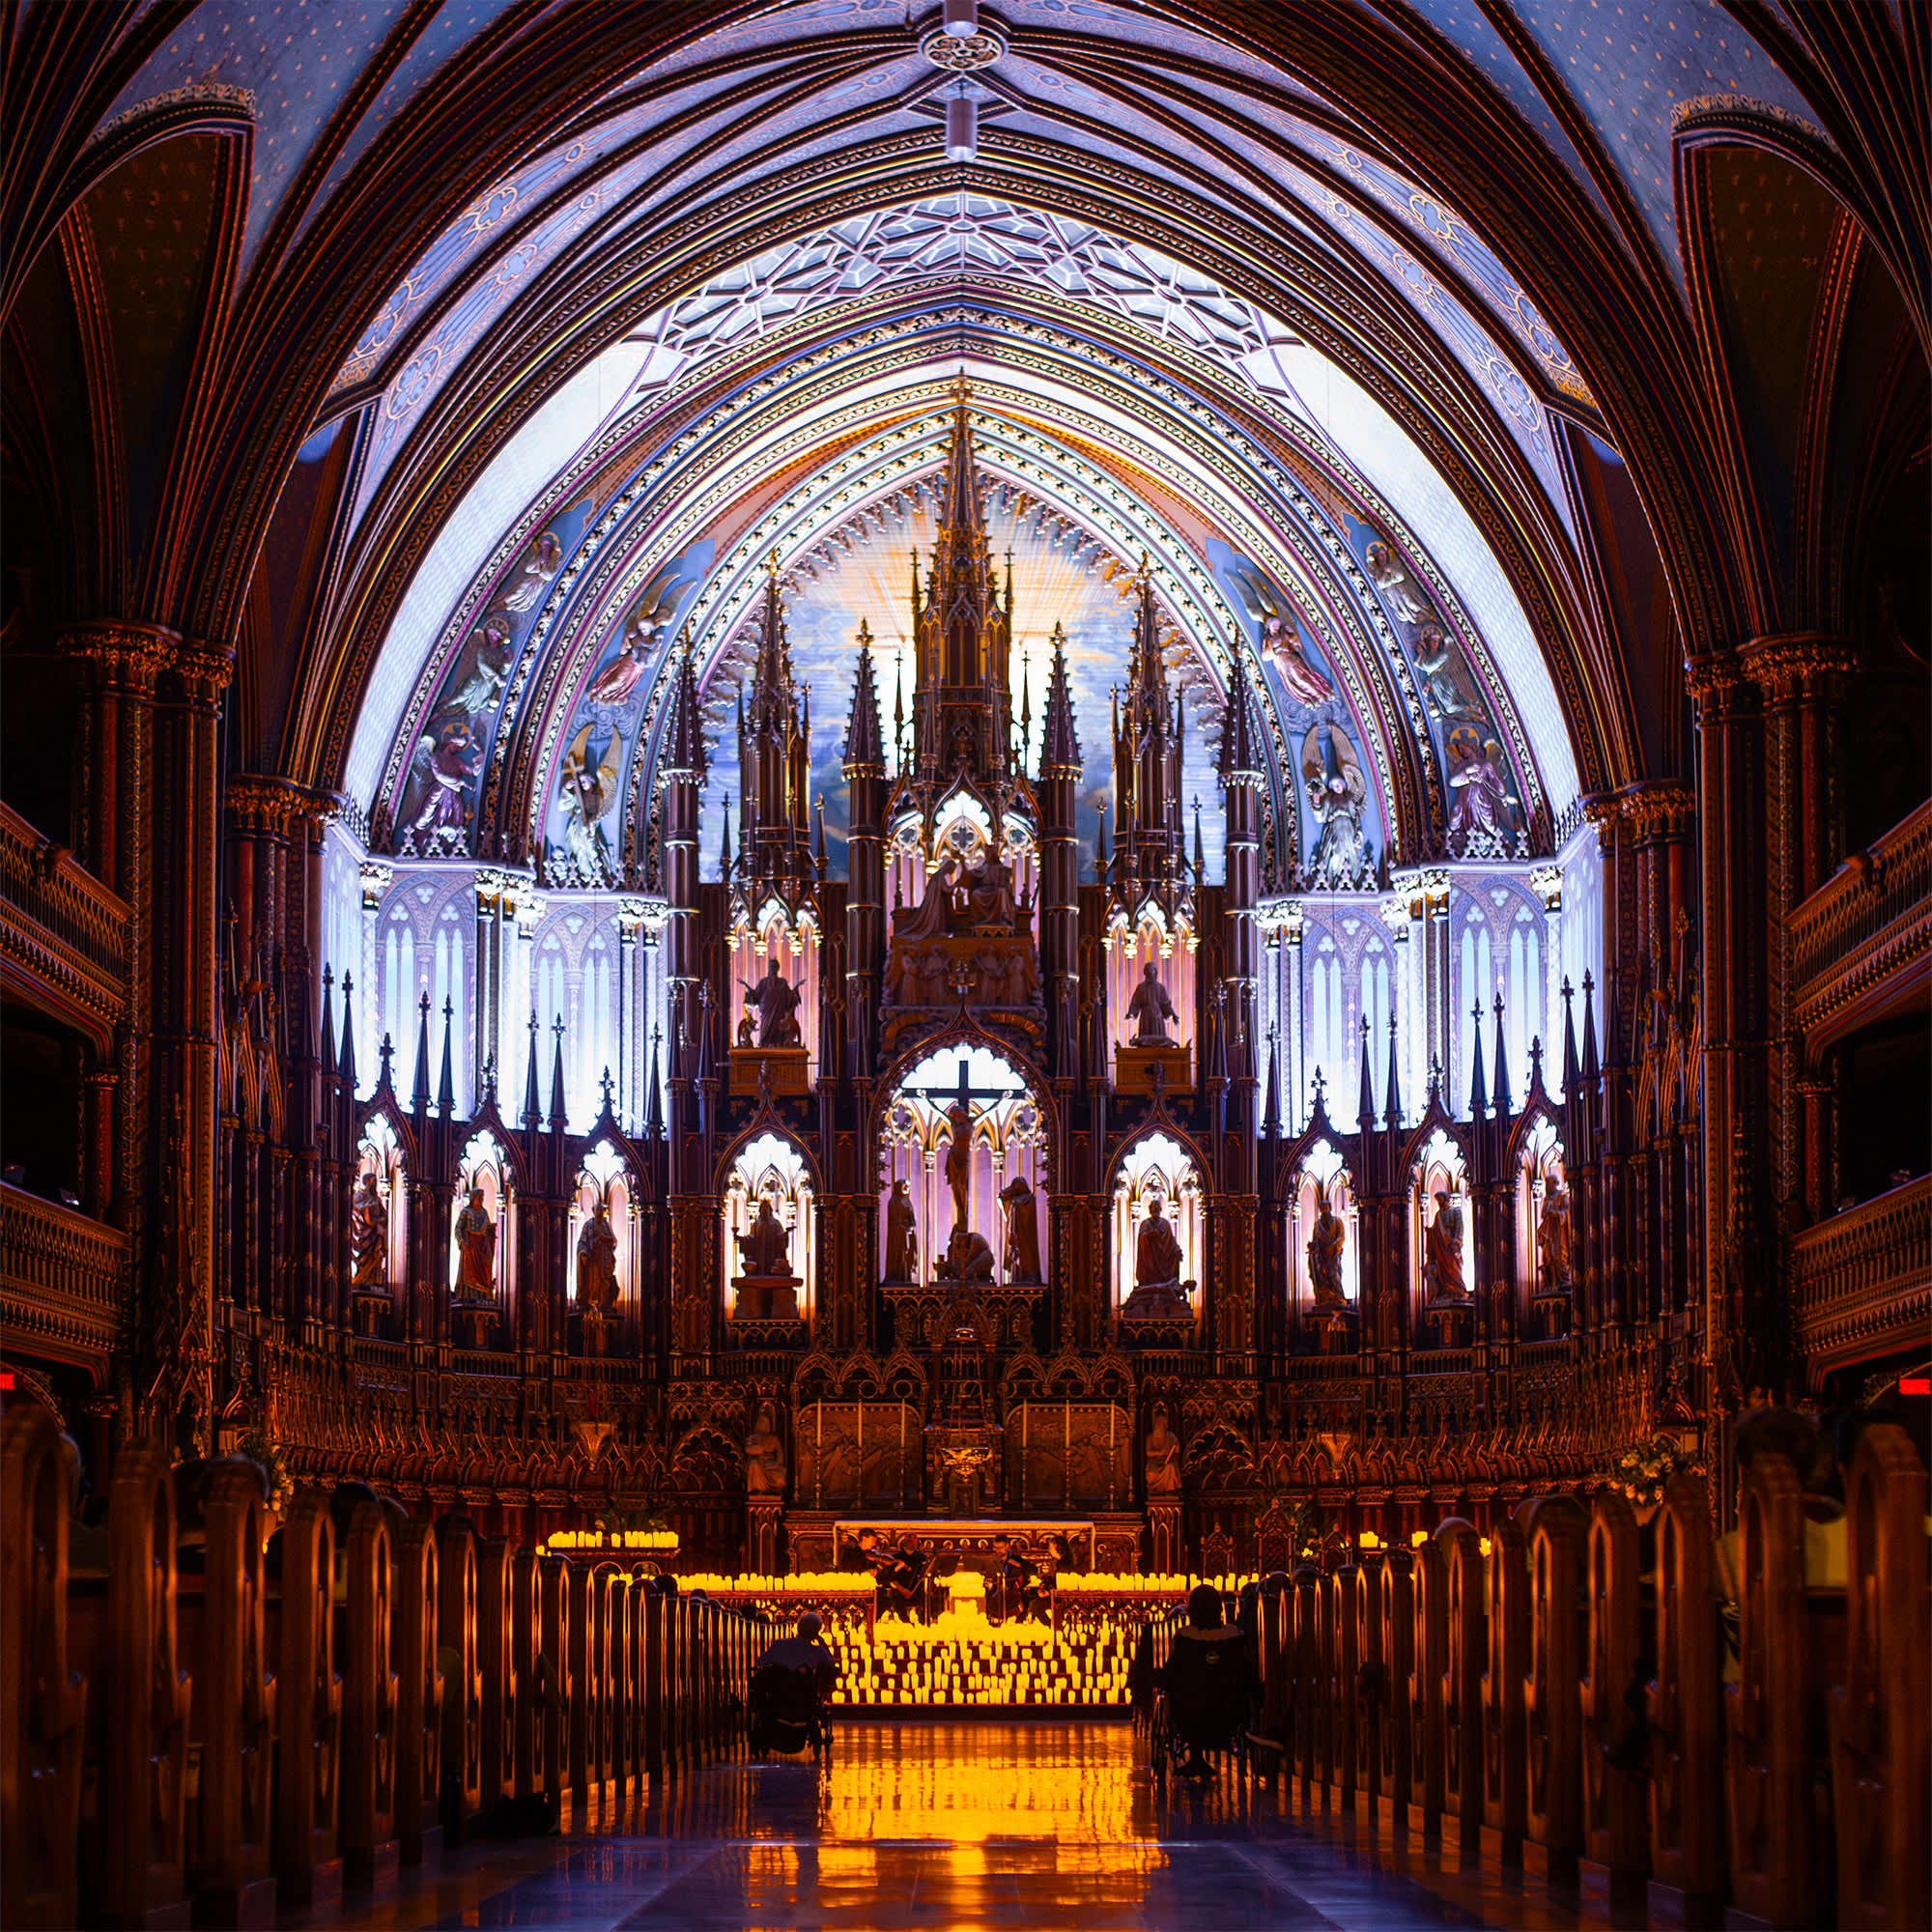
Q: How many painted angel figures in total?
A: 10